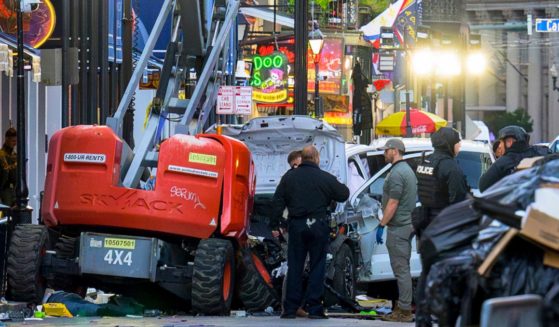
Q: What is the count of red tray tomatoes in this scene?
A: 0